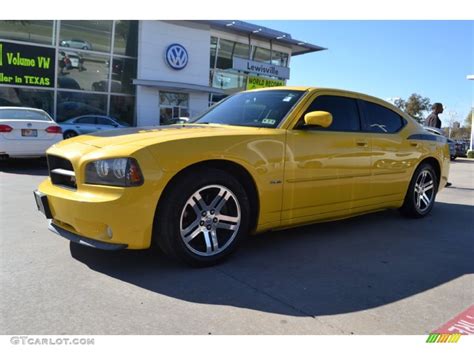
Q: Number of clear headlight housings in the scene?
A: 1